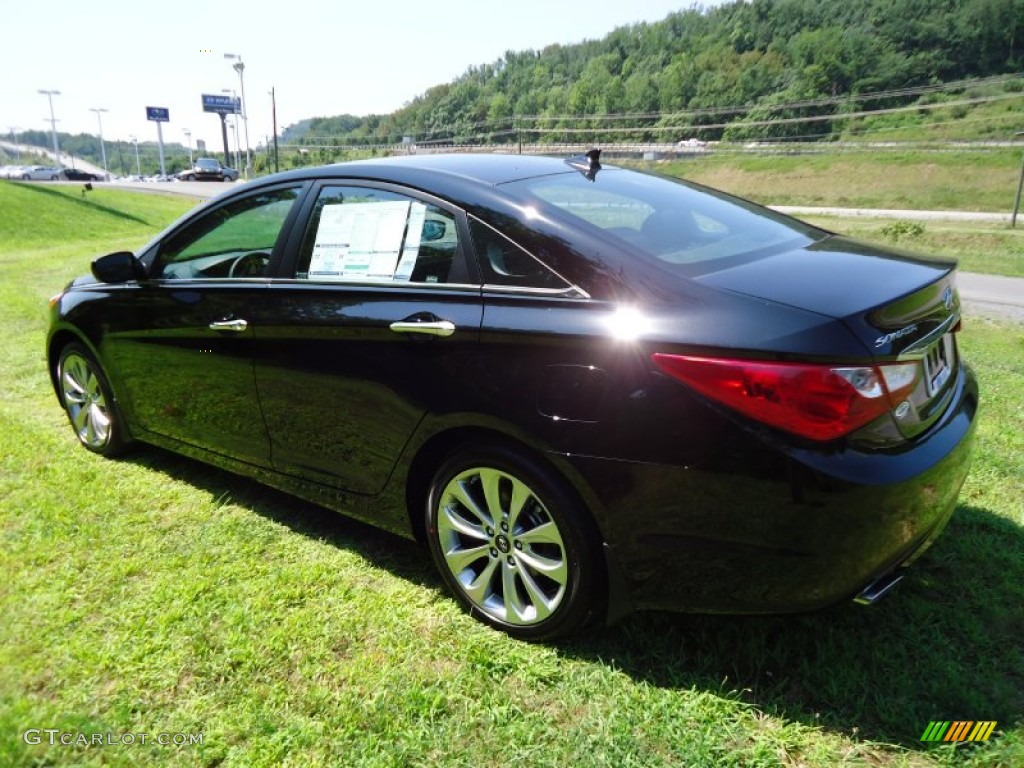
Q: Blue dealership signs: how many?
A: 2